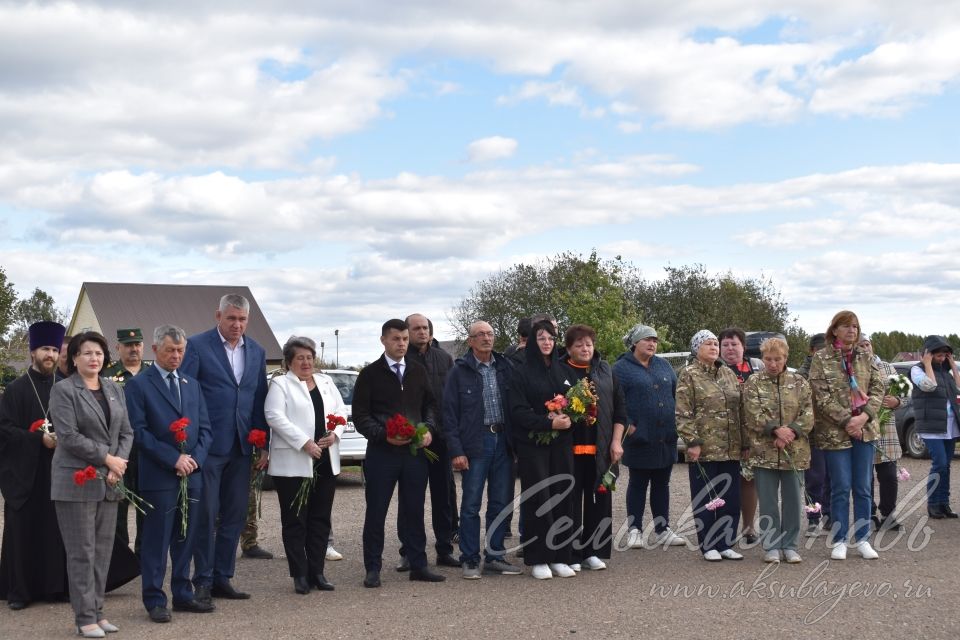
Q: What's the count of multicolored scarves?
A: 1